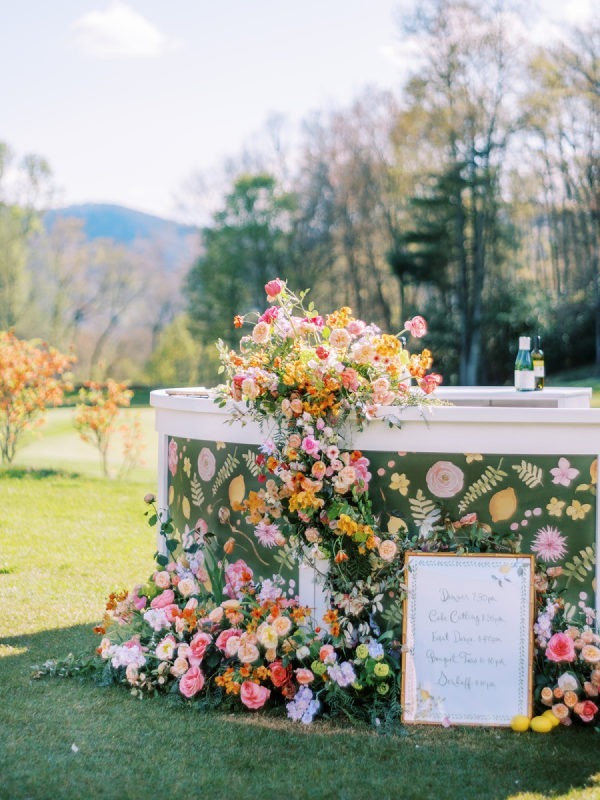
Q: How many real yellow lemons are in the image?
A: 3